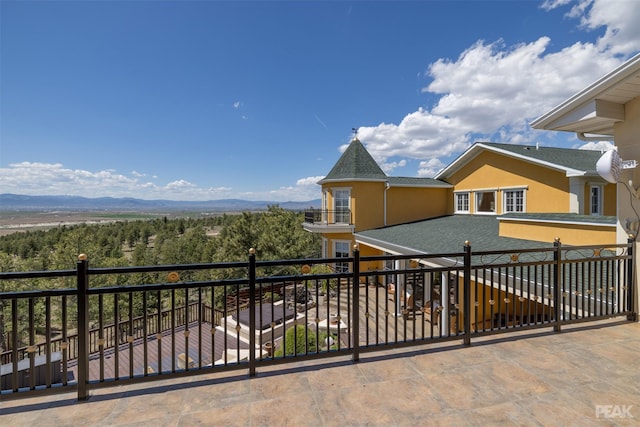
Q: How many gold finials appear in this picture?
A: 6